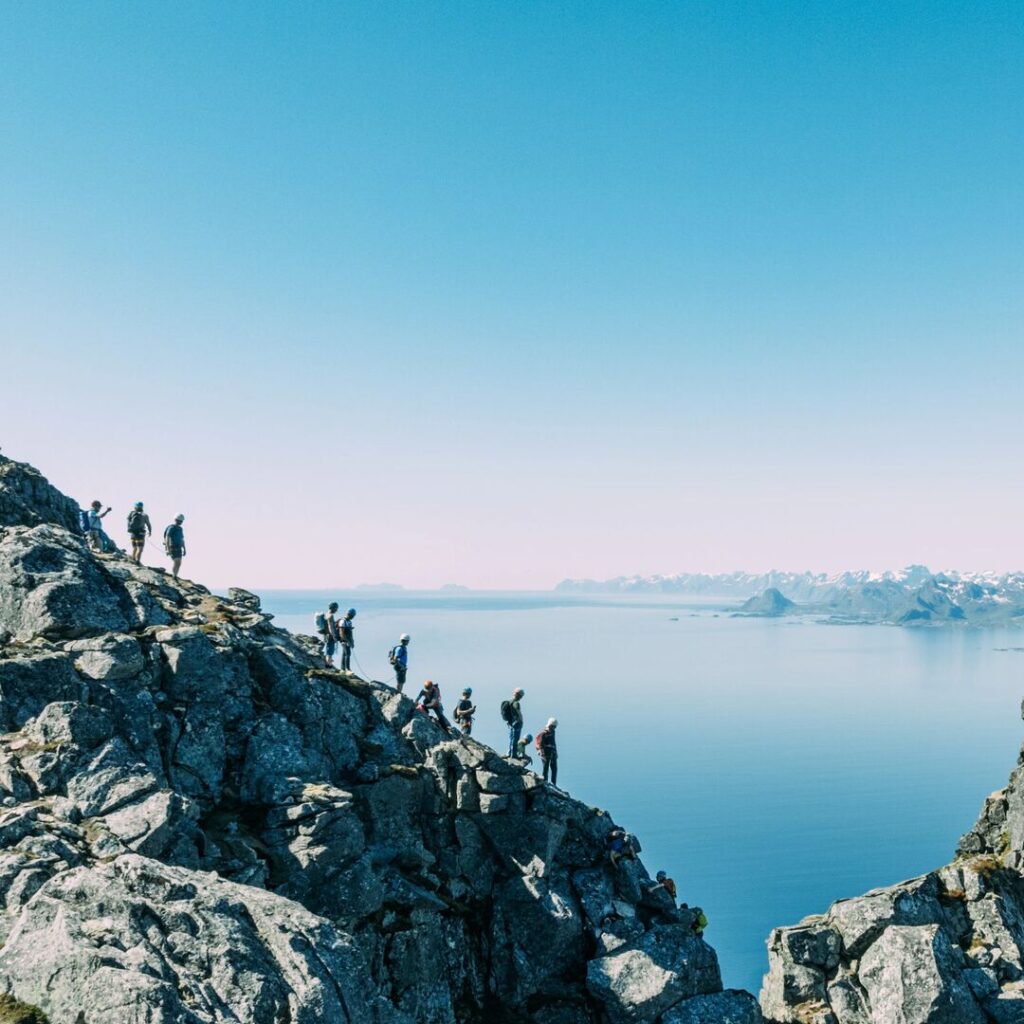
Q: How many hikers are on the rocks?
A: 14